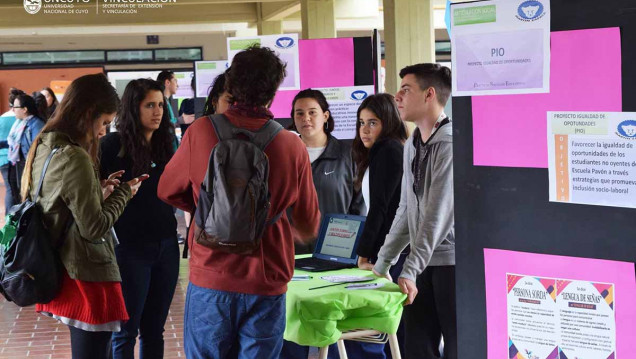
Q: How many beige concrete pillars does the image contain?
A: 3